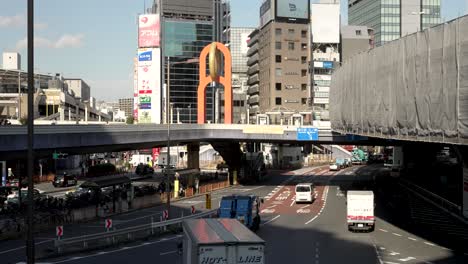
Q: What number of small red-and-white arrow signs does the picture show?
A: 4